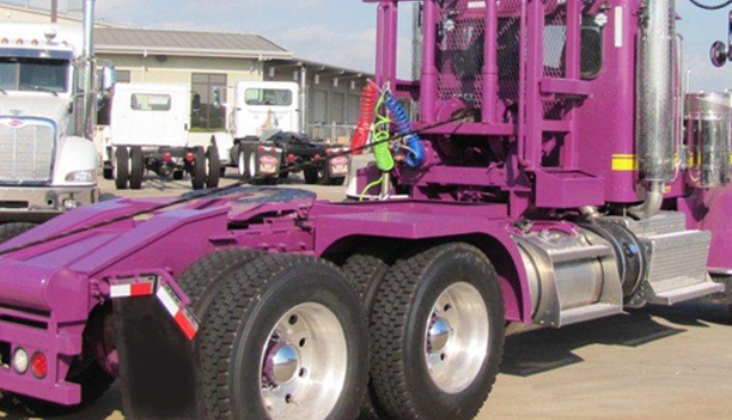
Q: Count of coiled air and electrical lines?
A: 3